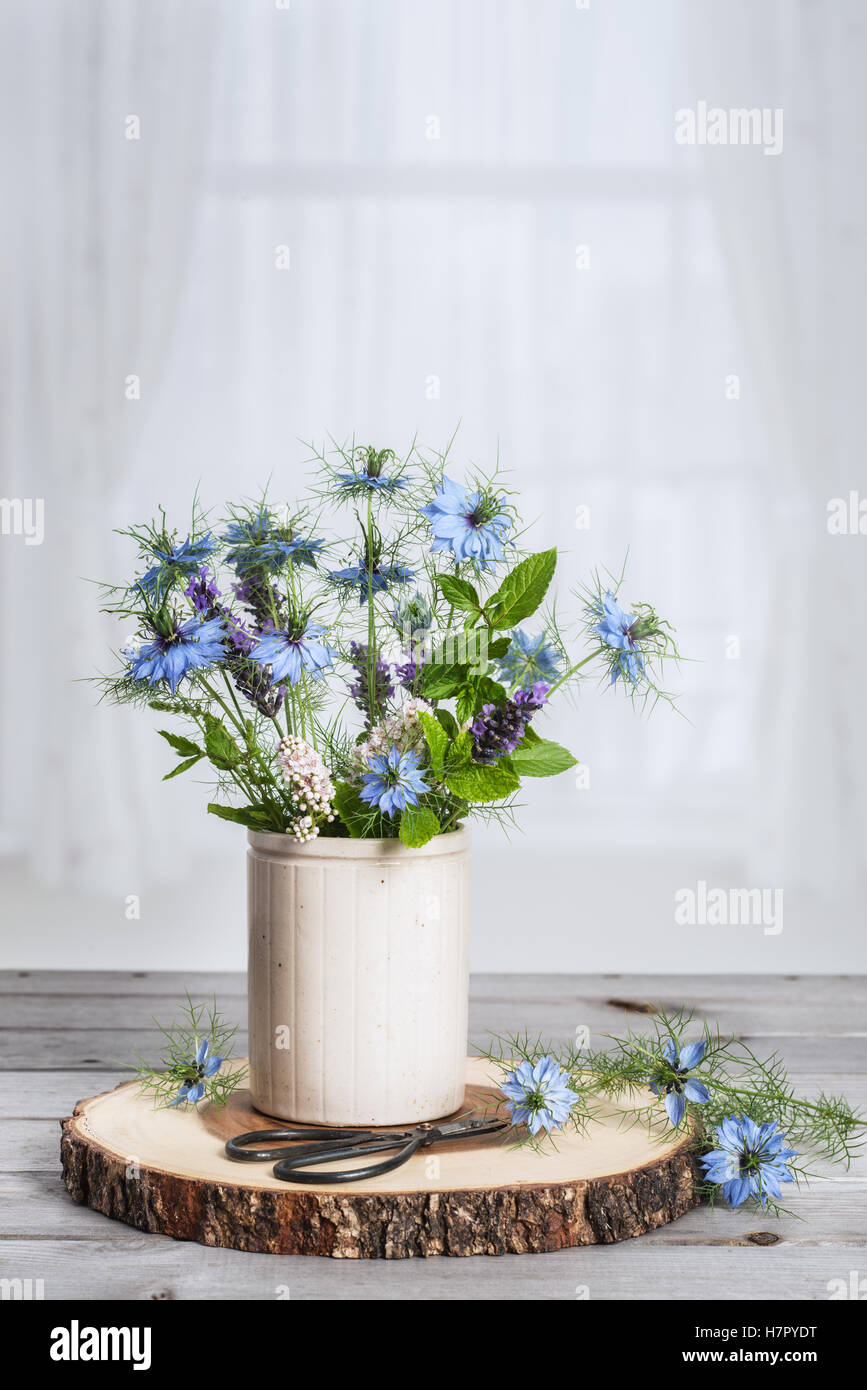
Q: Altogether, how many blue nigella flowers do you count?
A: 15